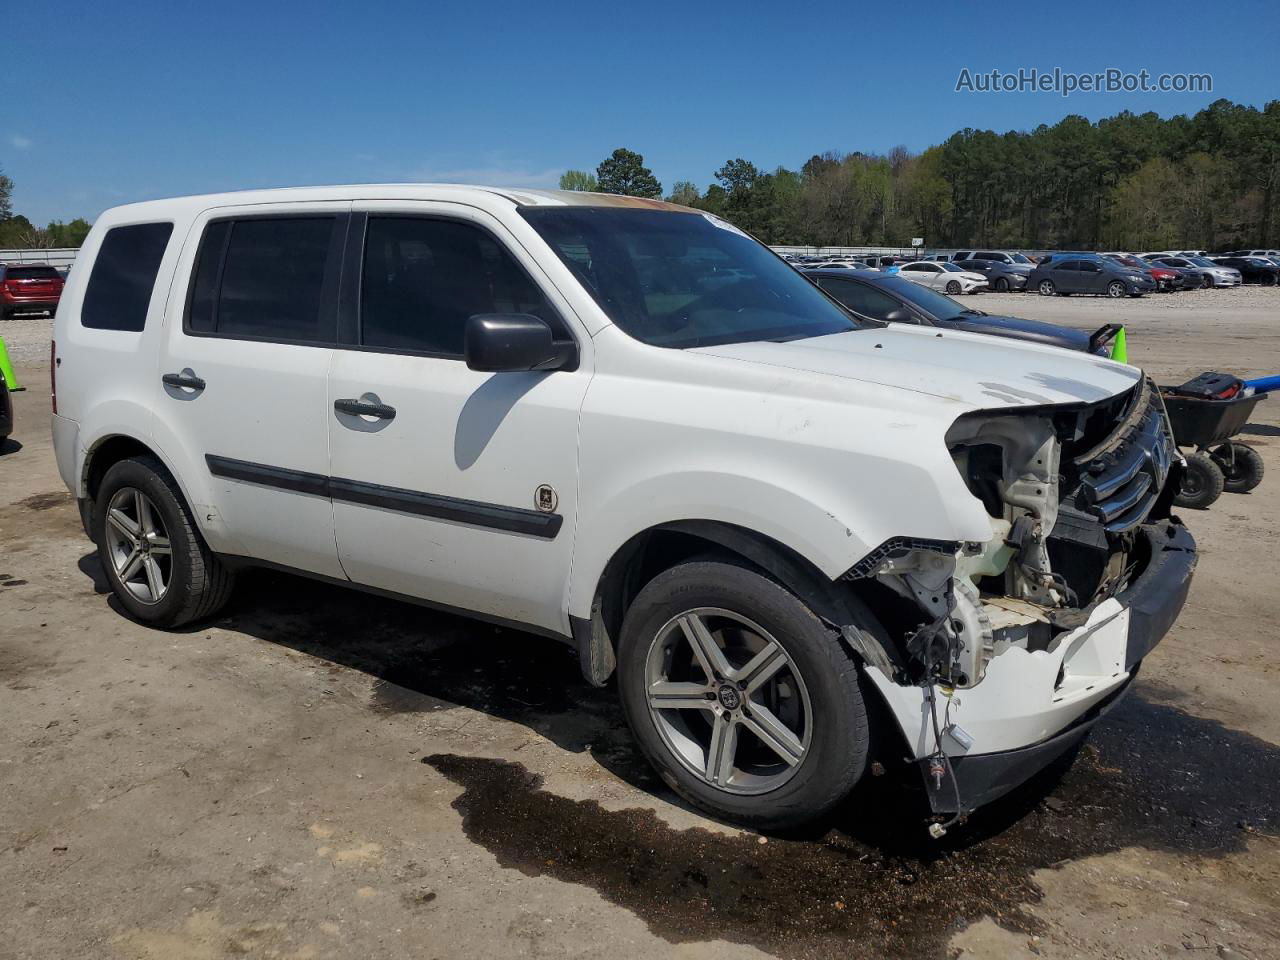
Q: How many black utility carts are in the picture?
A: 1